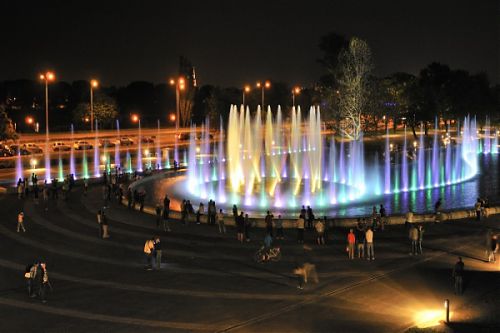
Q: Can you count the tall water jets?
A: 12